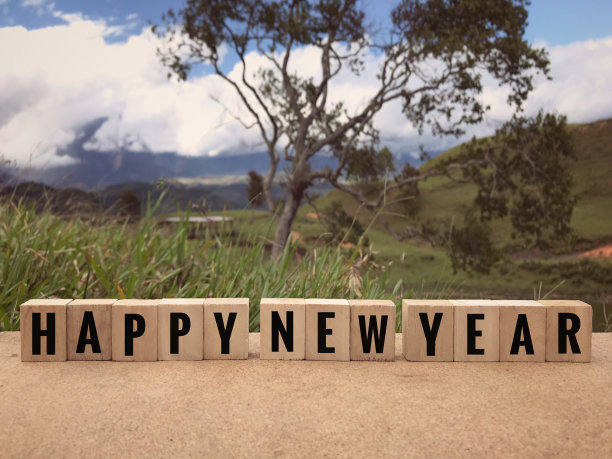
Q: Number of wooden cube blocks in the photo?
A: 12